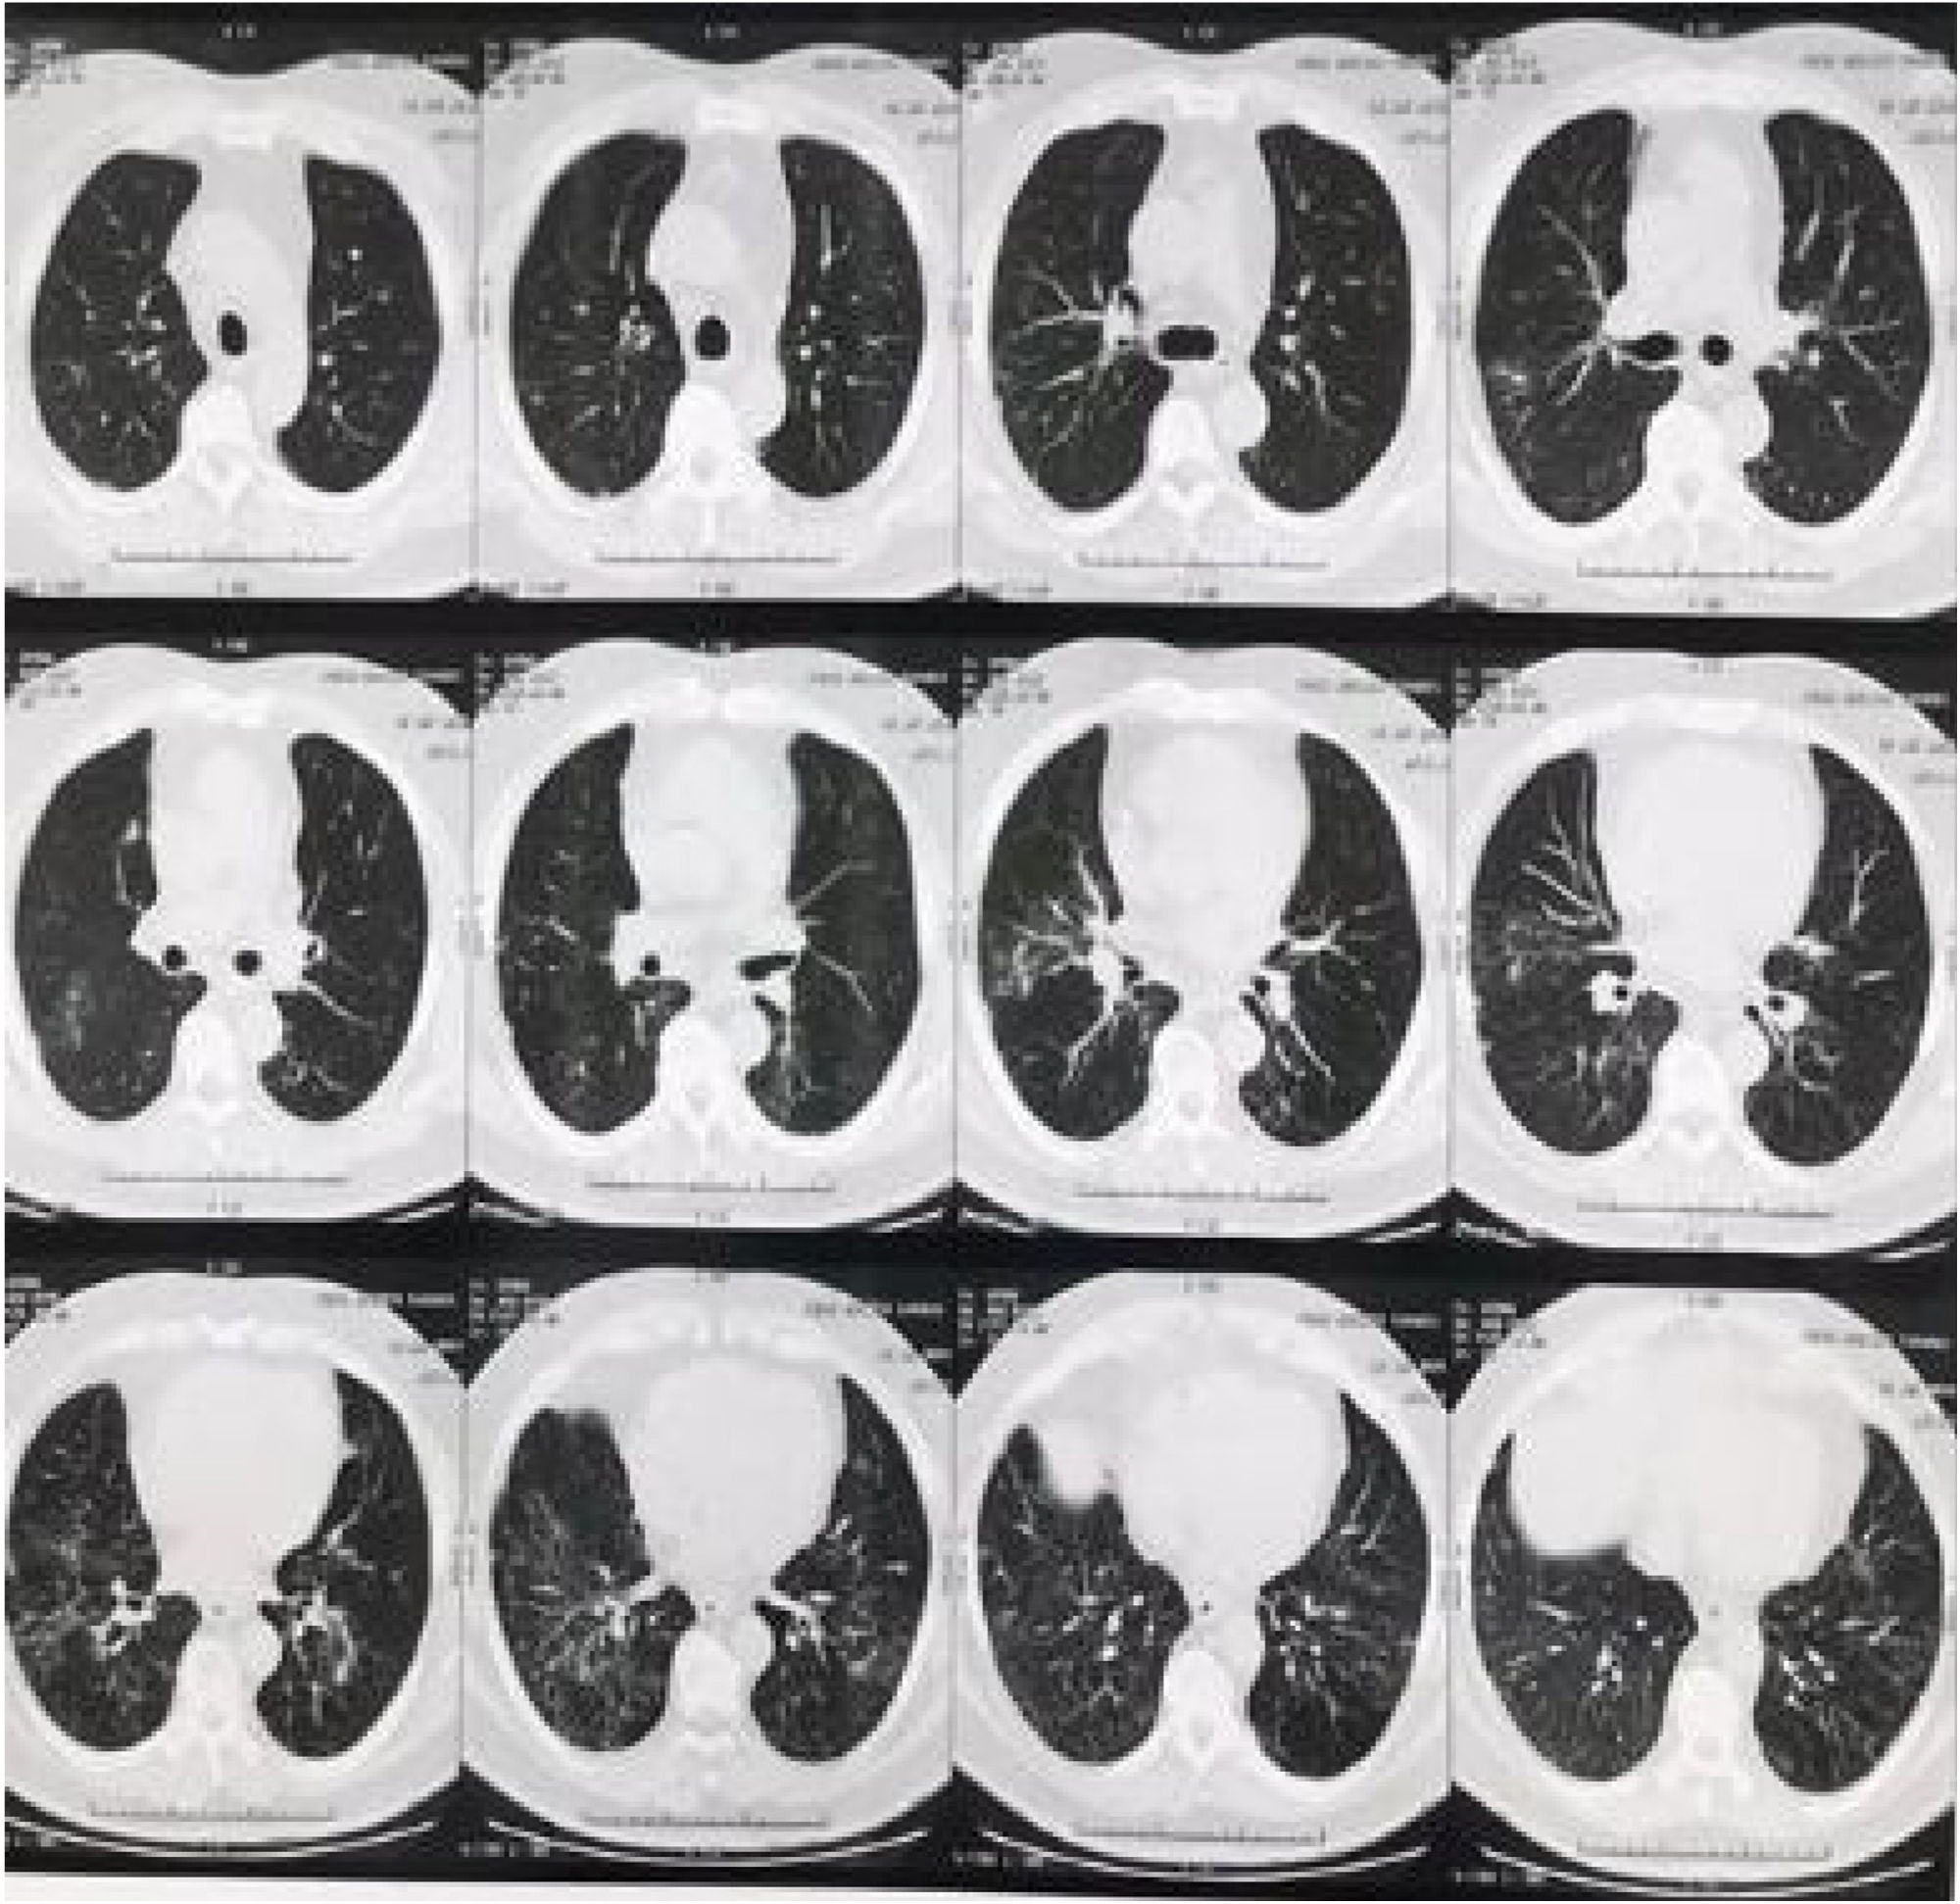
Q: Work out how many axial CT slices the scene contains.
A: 12